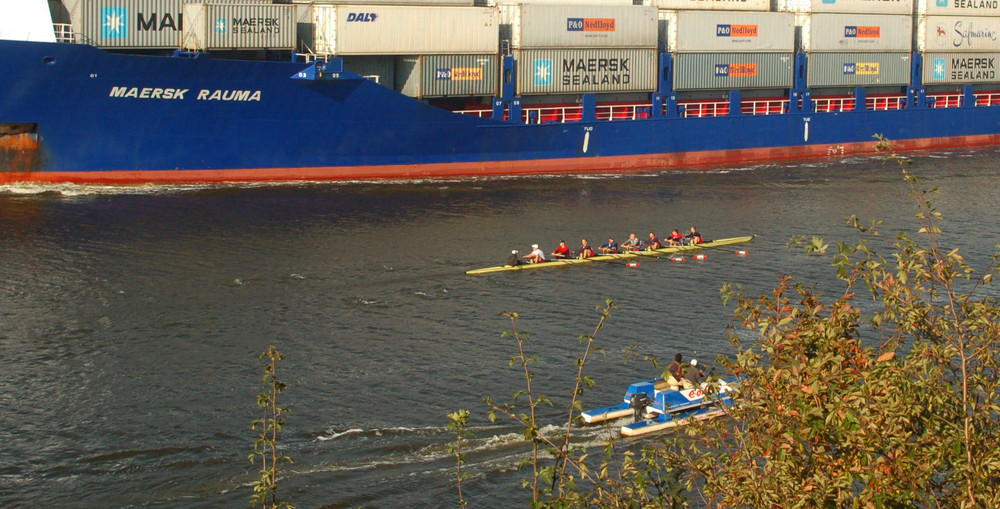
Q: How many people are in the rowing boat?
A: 9